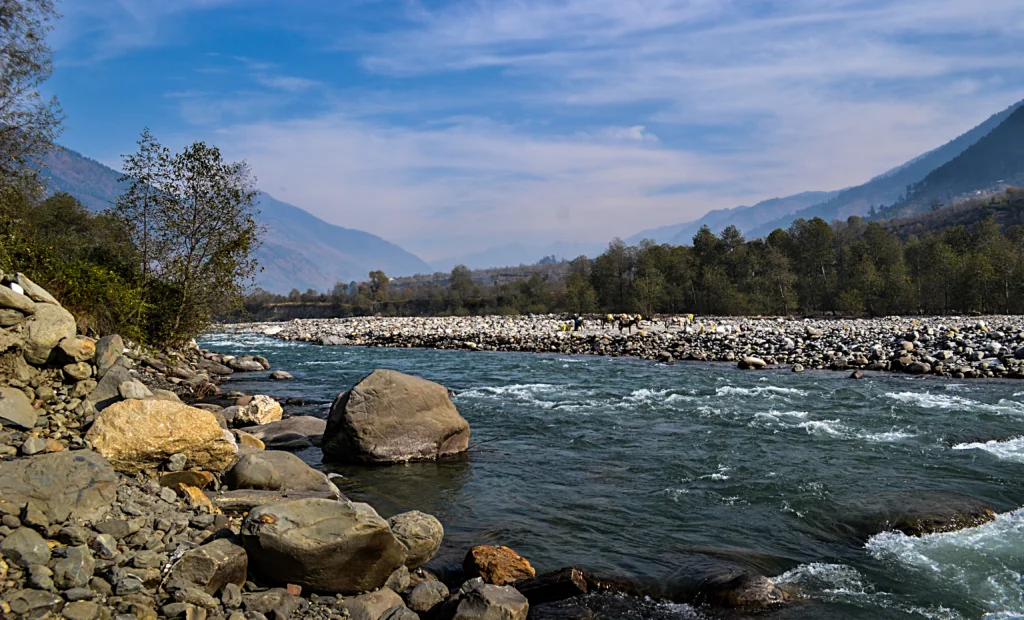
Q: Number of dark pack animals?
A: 2